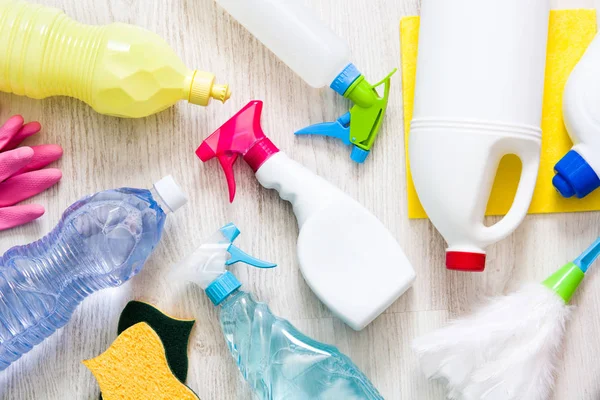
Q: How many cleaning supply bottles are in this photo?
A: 7